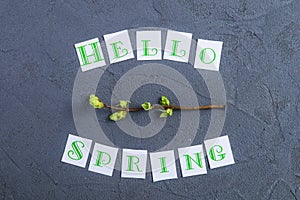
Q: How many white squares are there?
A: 11